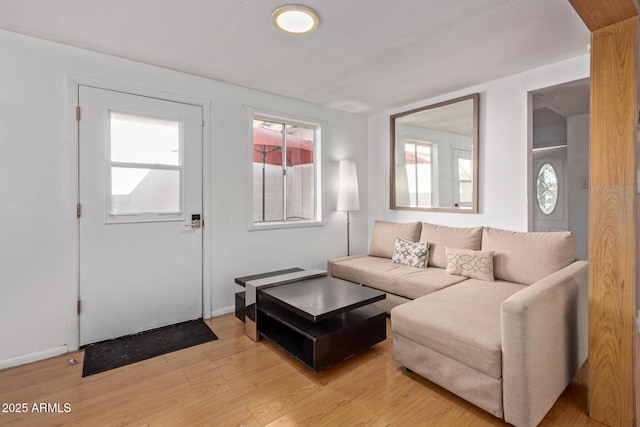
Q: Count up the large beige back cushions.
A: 3